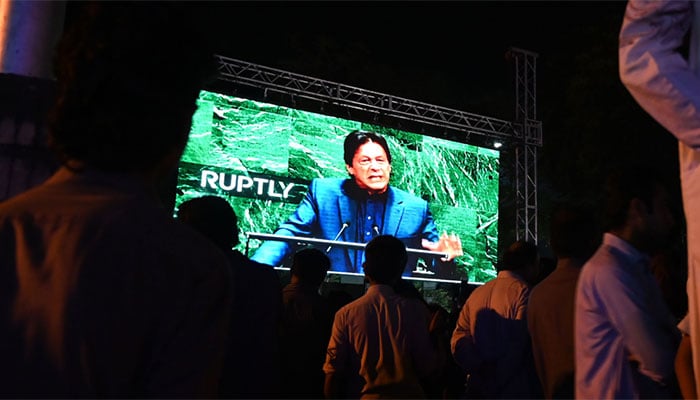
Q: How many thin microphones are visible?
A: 2